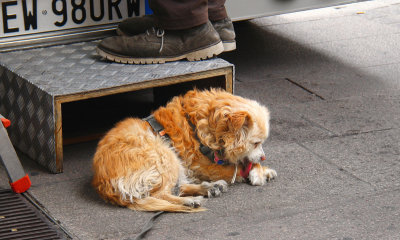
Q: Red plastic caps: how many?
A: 2